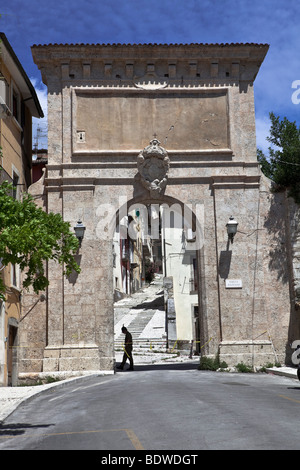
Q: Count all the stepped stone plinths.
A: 2